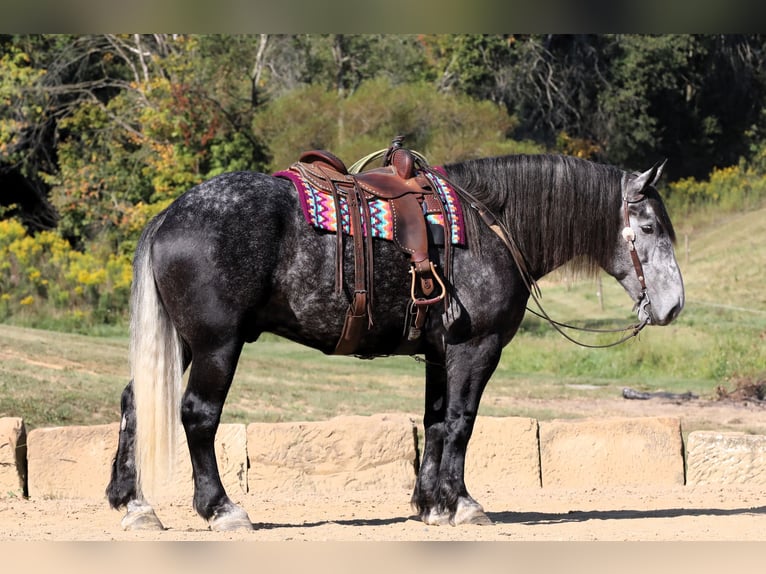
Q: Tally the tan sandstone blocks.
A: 6